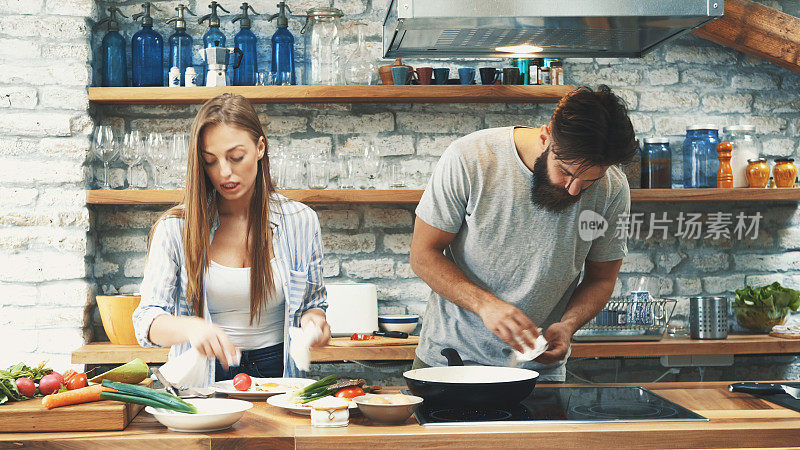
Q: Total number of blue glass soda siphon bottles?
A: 6